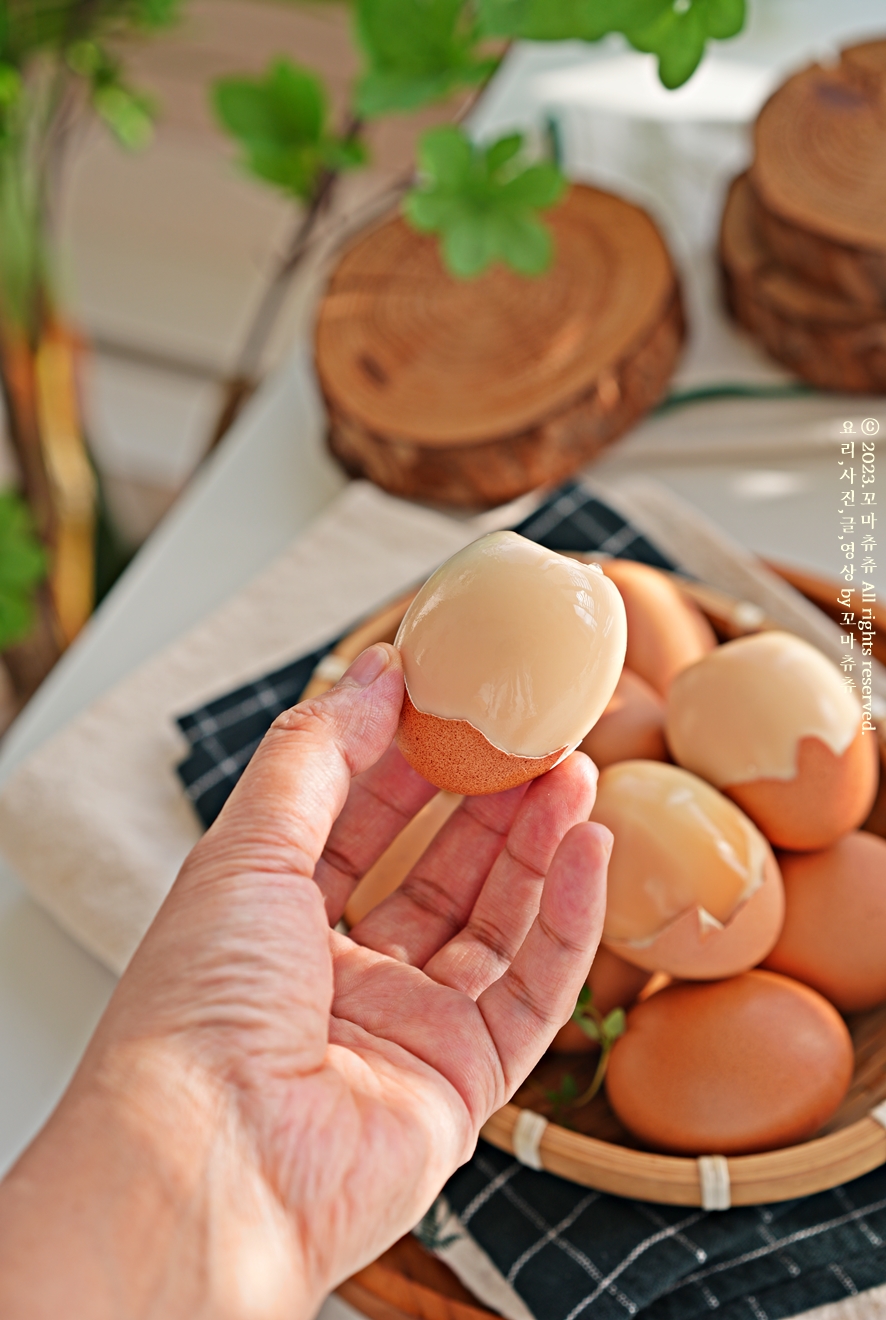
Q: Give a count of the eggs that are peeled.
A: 3